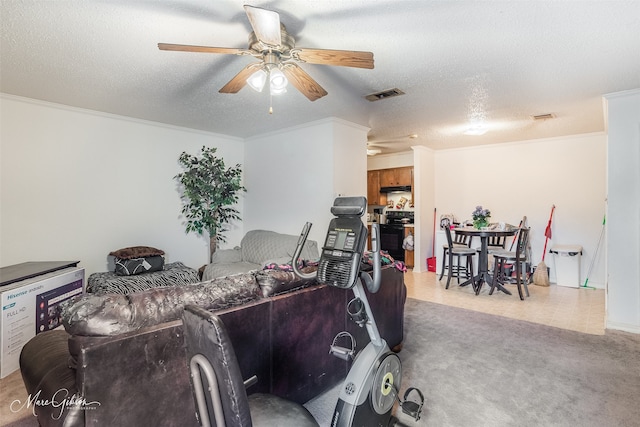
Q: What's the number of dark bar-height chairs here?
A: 4